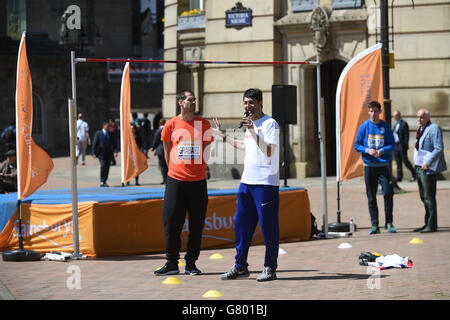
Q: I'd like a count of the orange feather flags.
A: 3